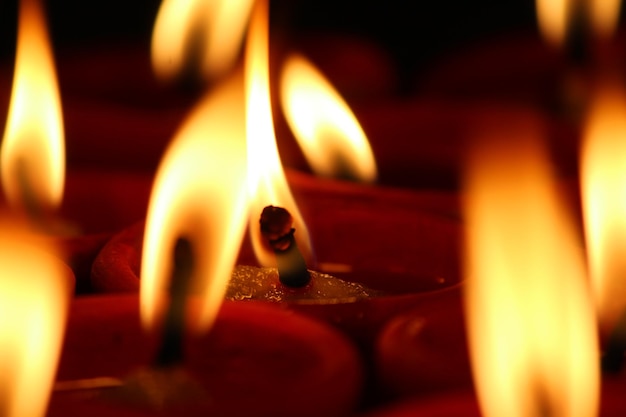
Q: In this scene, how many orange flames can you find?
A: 9